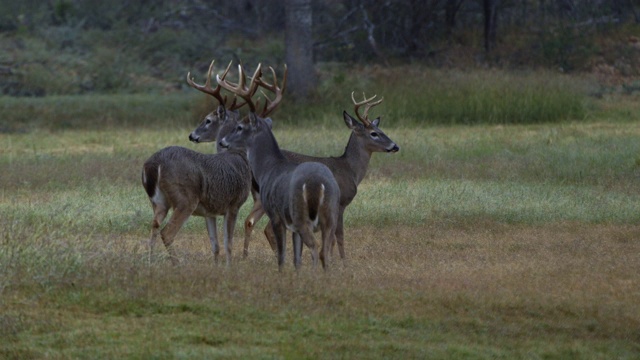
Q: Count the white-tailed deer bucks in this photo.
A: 3